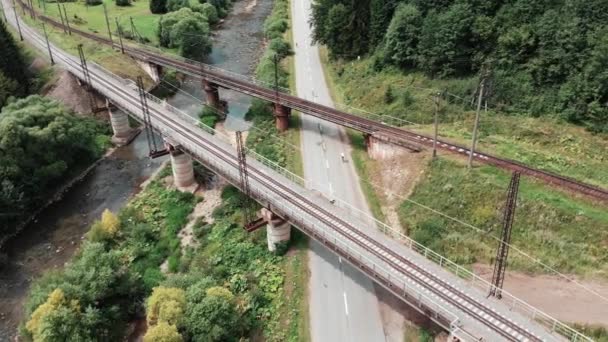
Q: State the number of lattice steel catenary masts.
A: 4